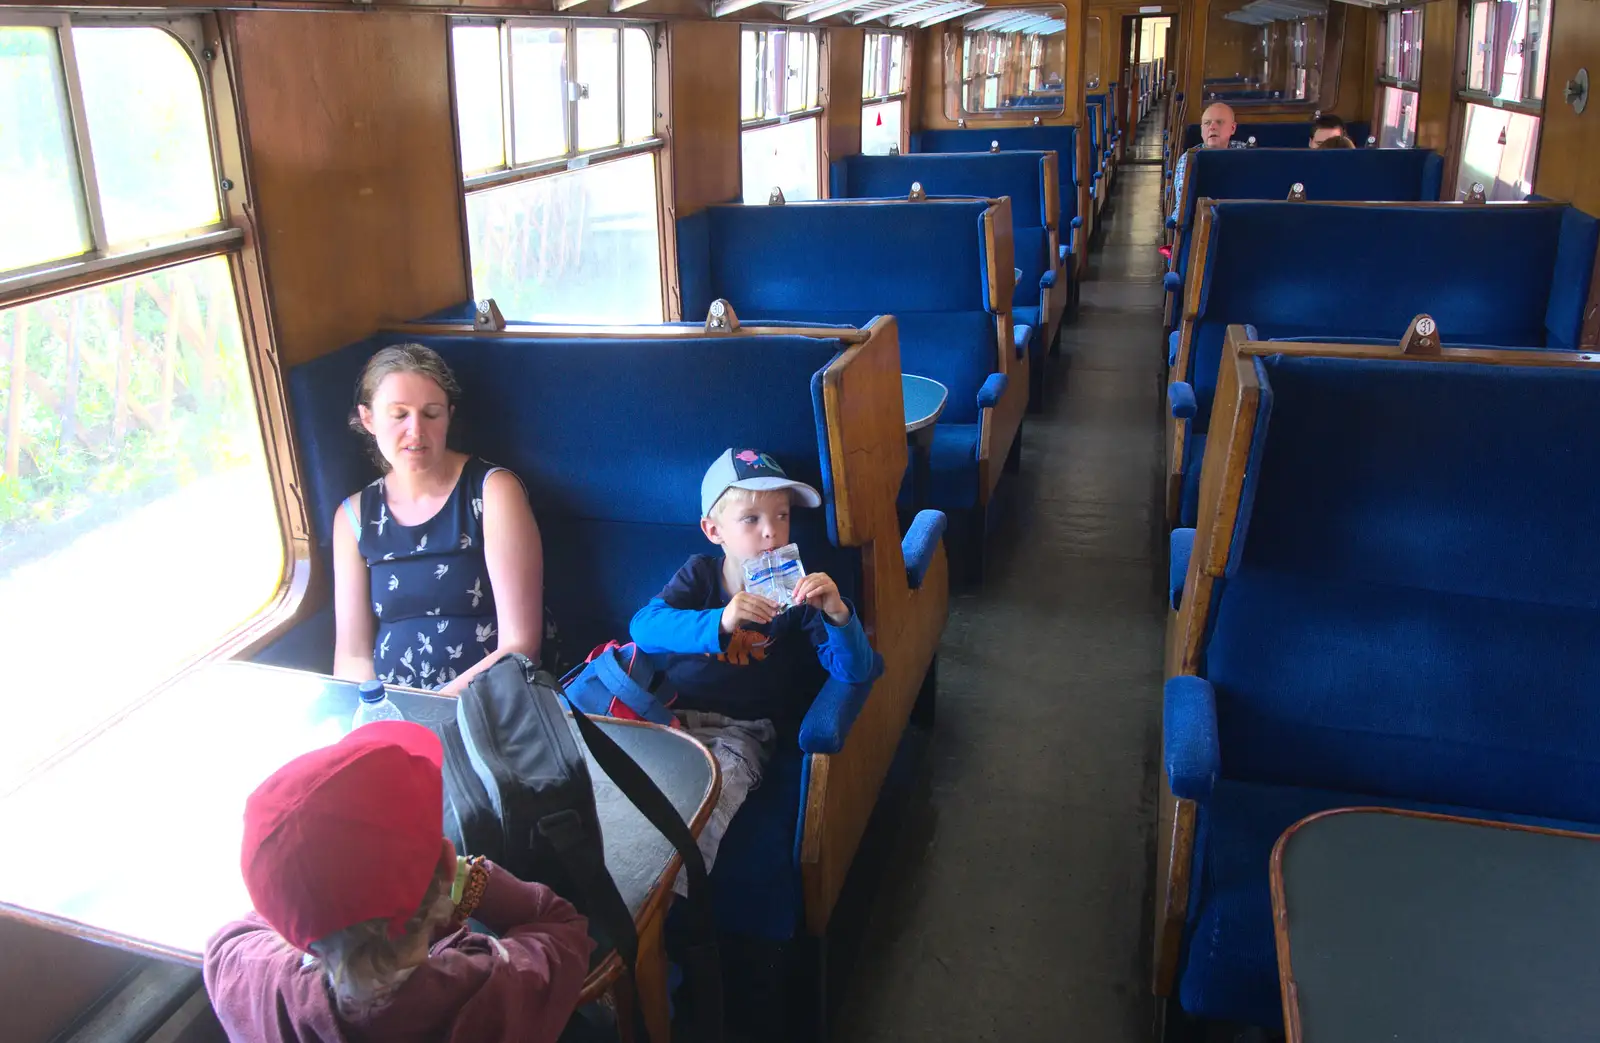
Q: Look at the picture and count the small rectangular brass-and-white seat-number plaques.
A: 14